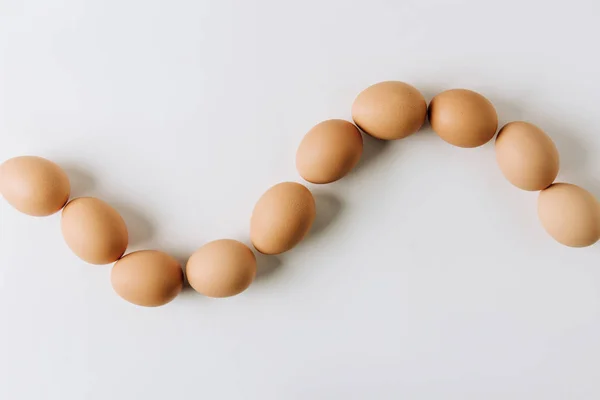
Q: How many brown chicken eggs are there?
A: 10